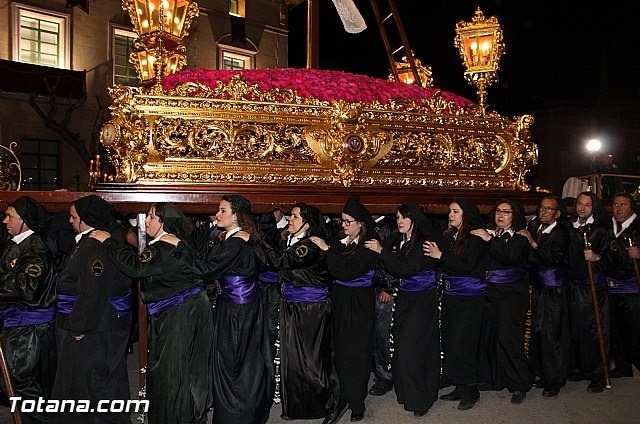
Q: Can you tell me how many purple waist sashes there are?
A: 13